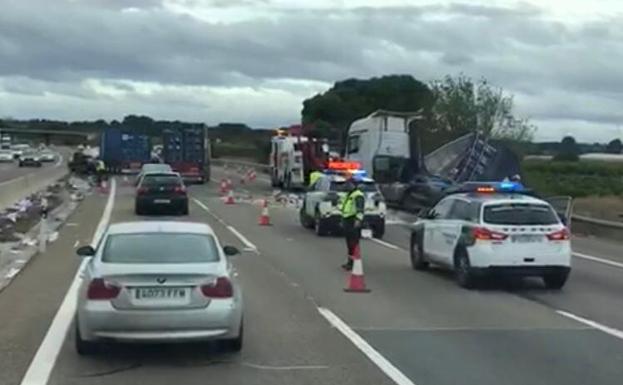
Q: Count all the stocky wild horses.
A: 0